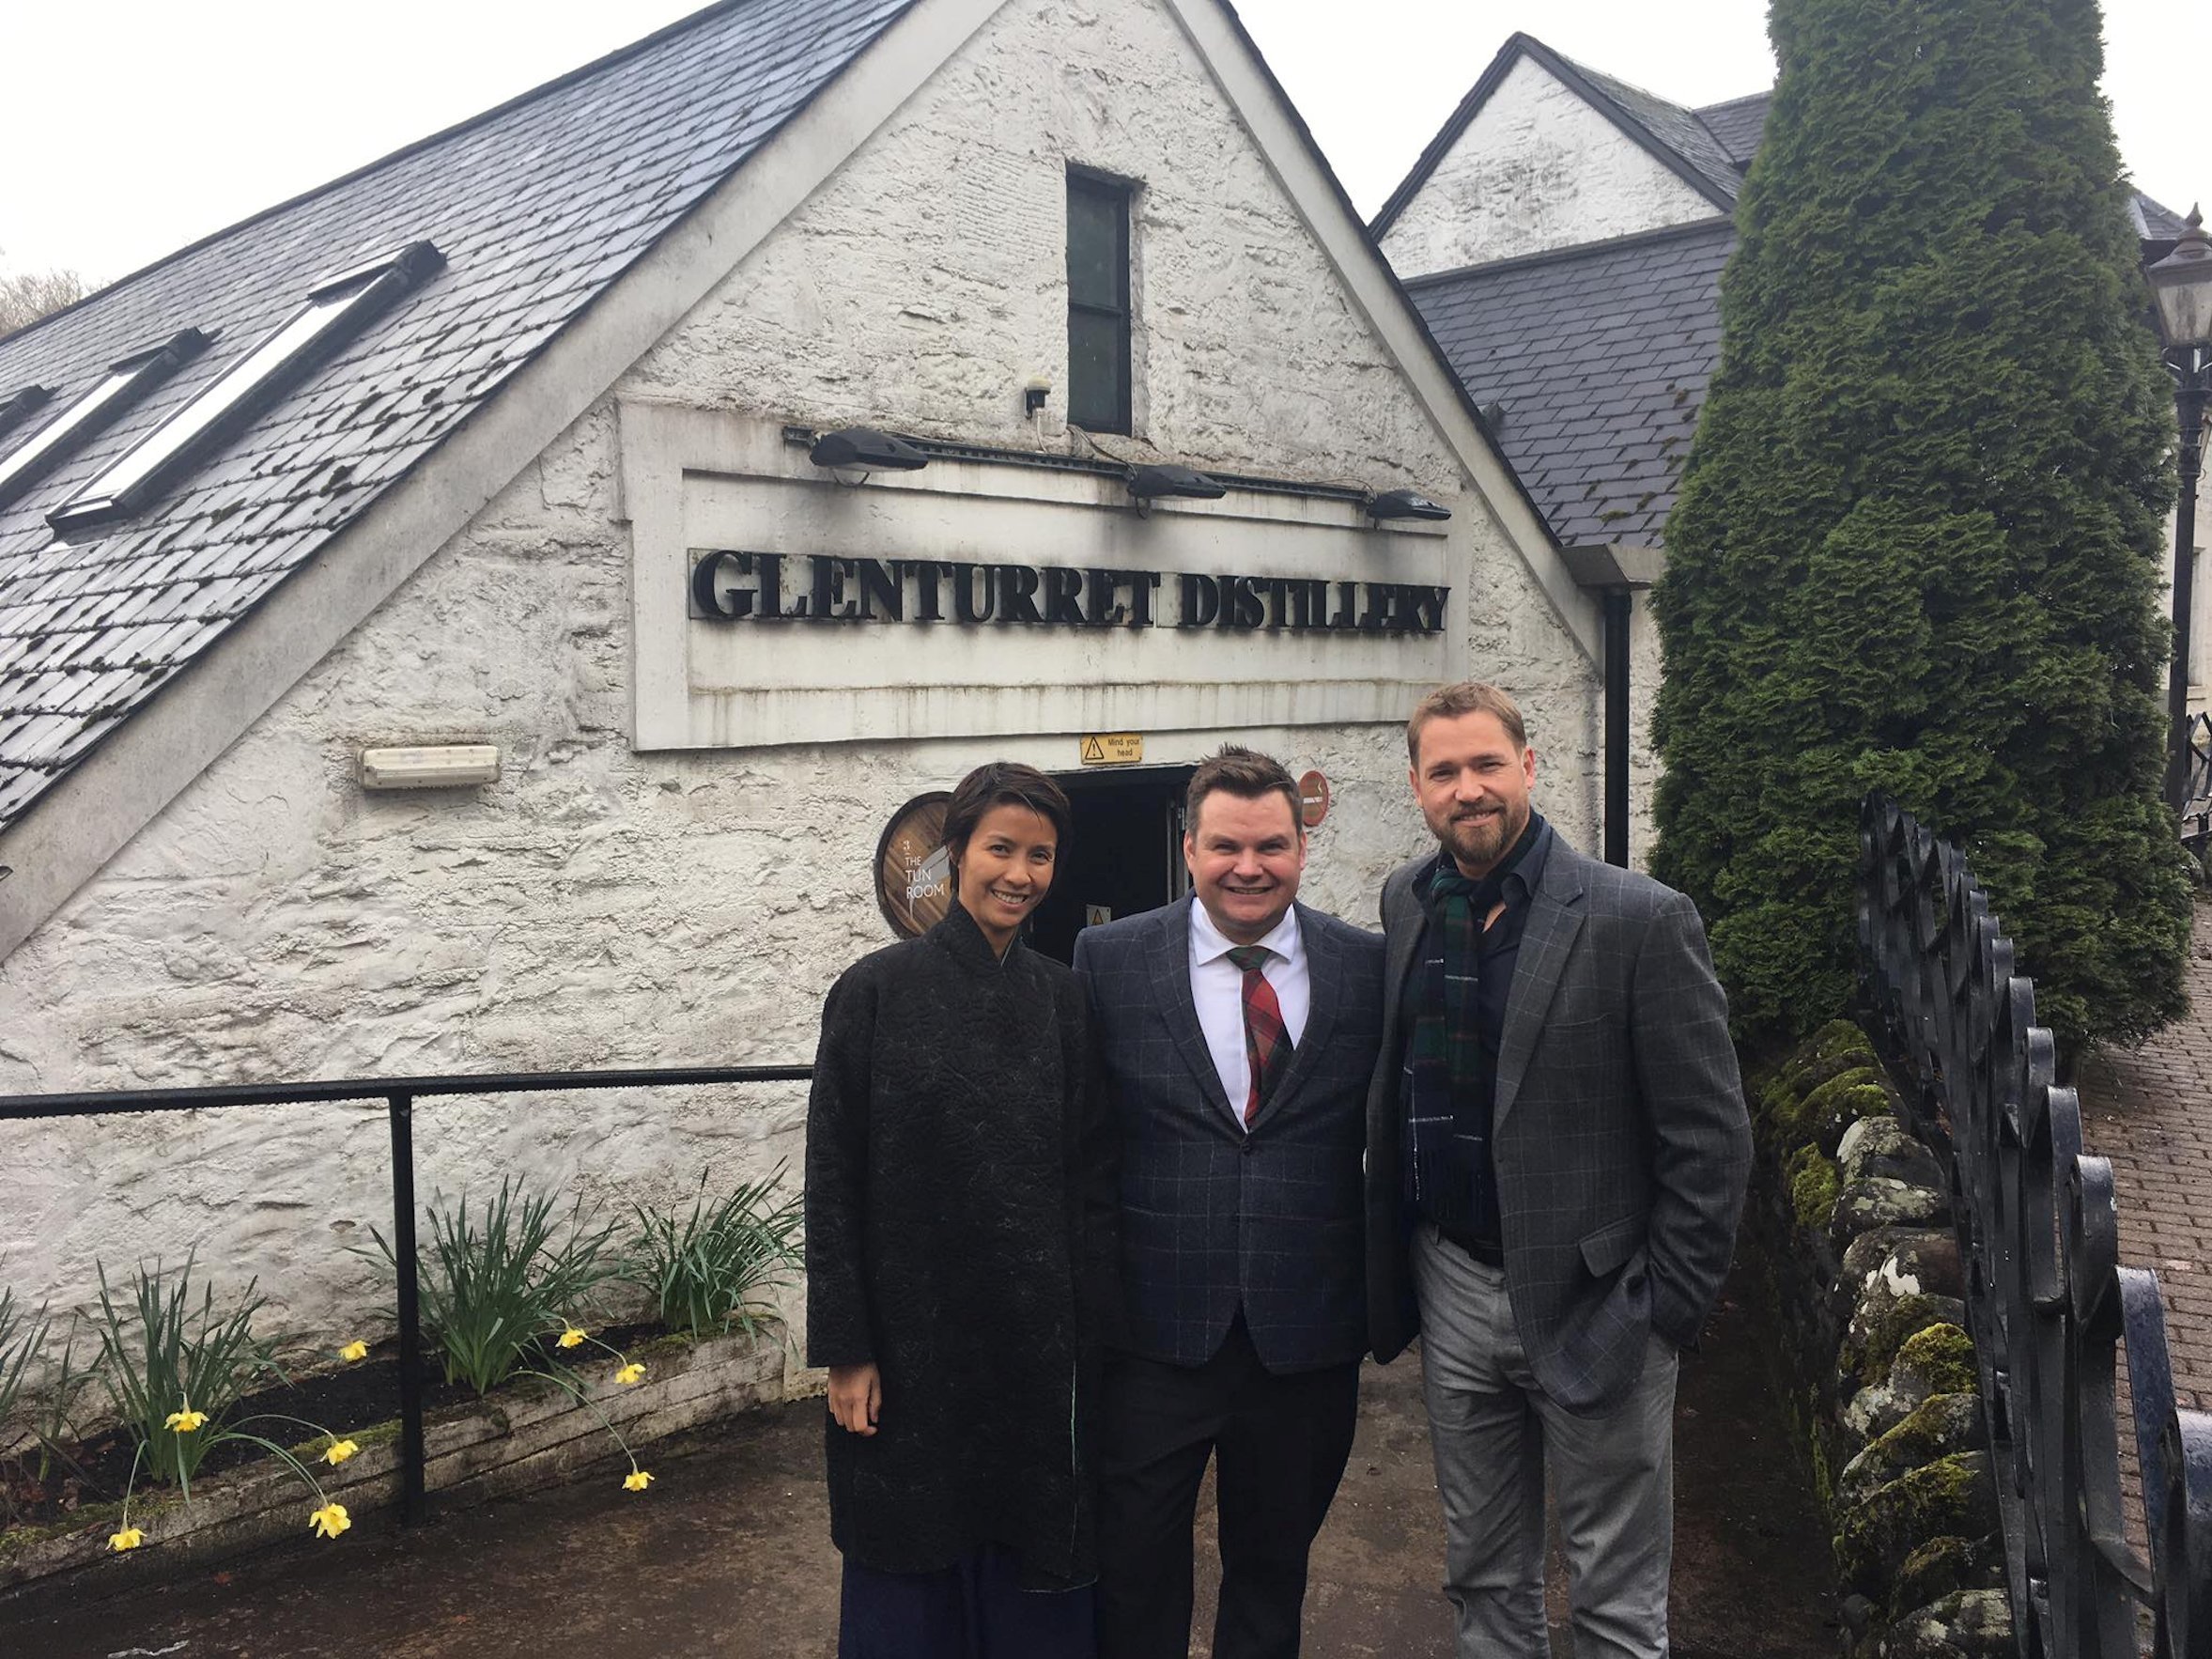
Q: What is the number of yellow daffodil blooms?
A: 8